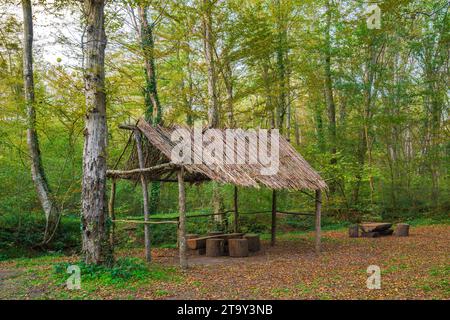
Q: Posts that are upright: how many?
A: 6